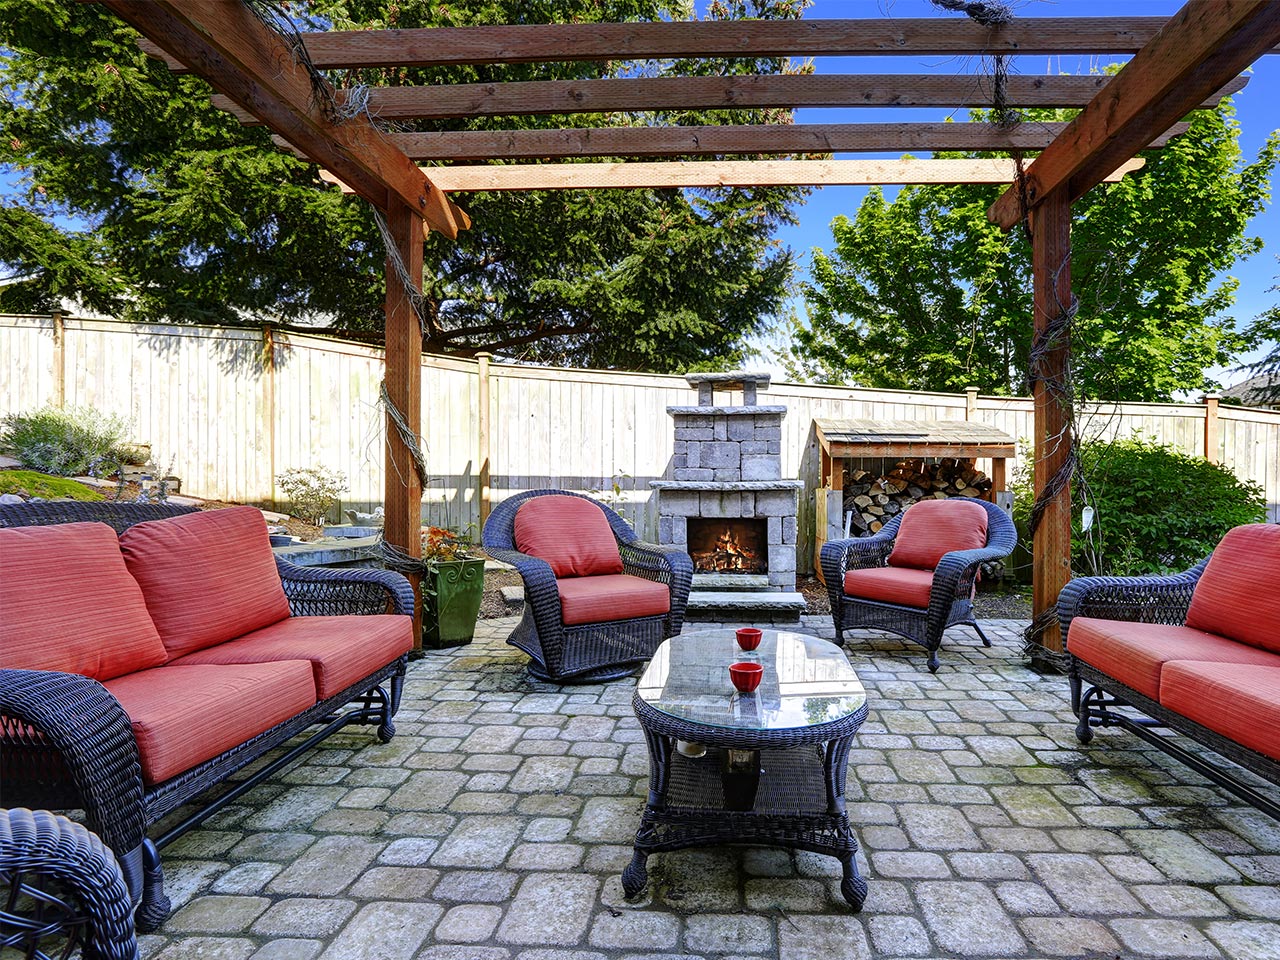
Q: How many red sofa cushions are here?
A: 11